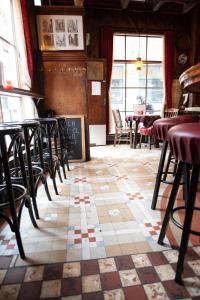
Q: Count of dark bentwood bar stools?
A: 4